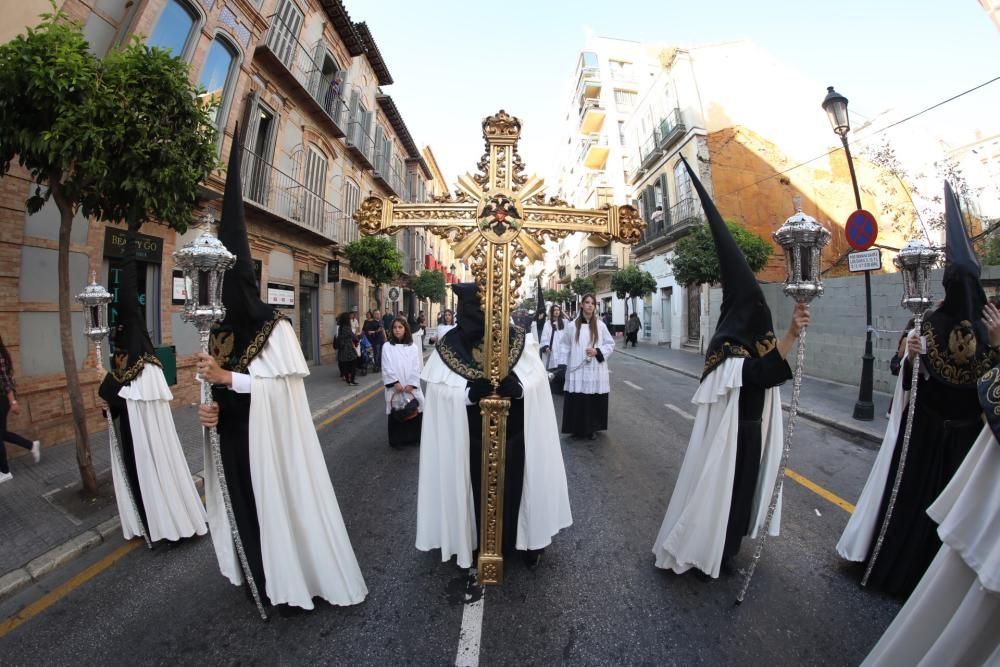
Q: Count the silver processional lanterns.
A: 4